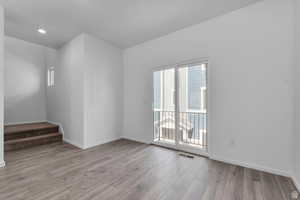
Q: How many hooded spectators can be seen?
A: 0